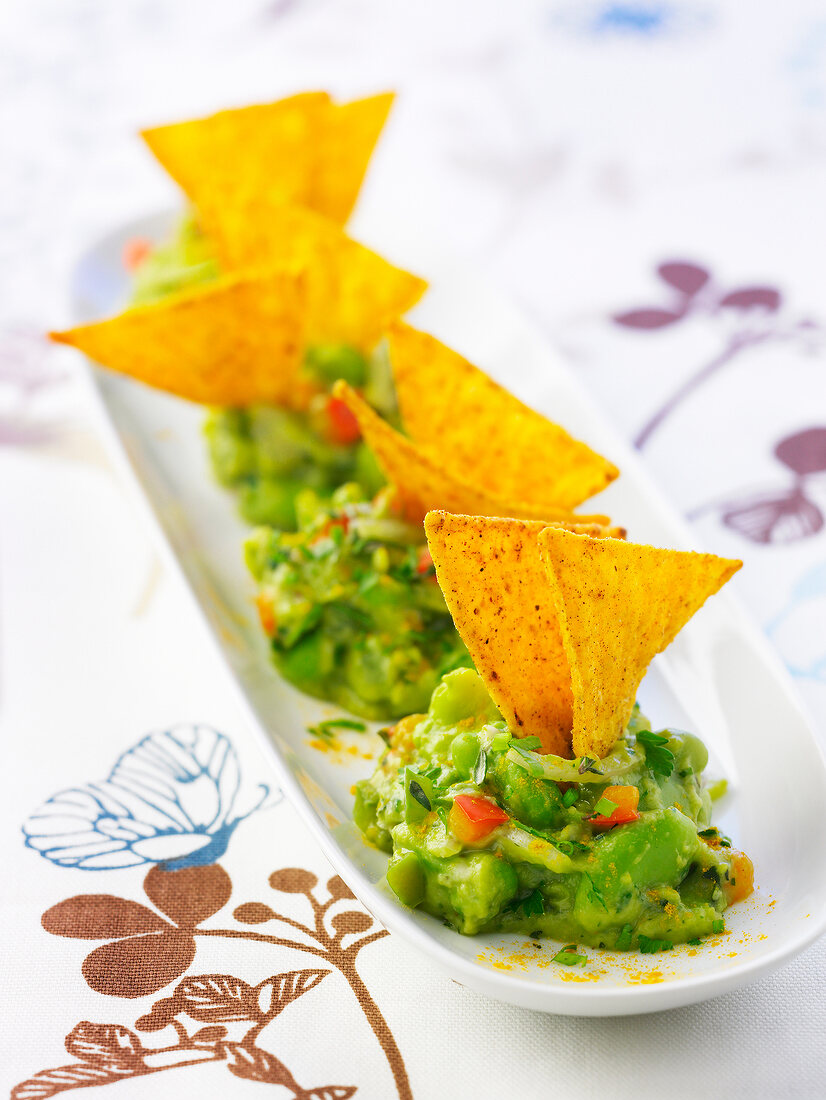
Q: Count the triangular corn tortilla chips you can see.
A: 8